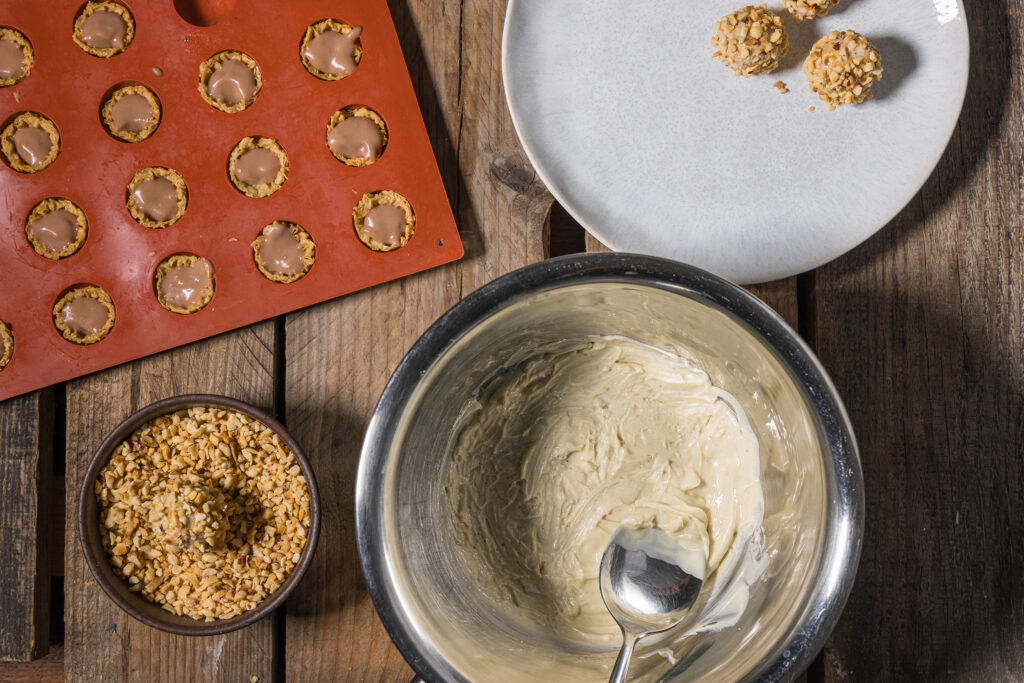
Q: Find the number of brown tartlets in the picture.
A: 15